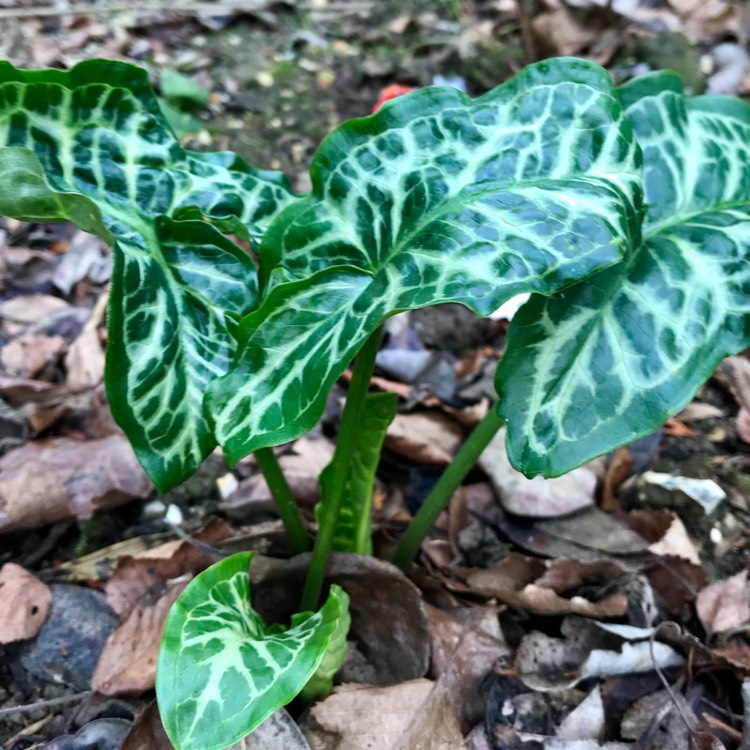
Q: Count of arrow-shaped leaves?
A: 4